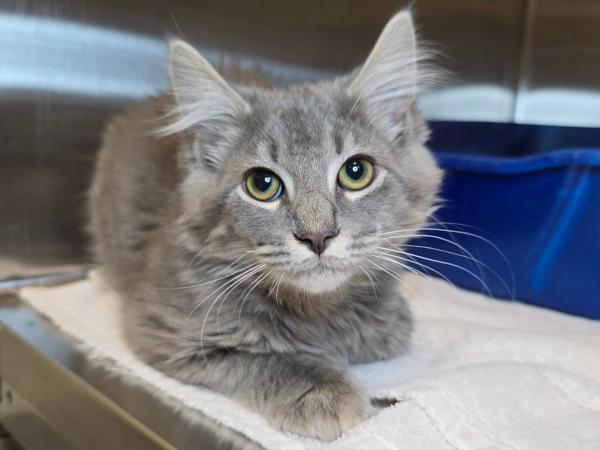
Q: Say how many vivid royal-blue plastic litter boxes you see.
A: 1